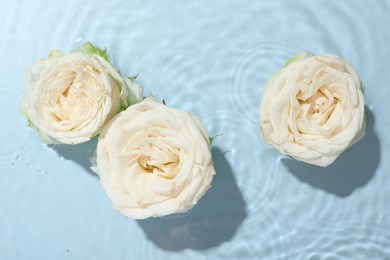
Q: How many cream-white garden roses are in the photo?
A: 3